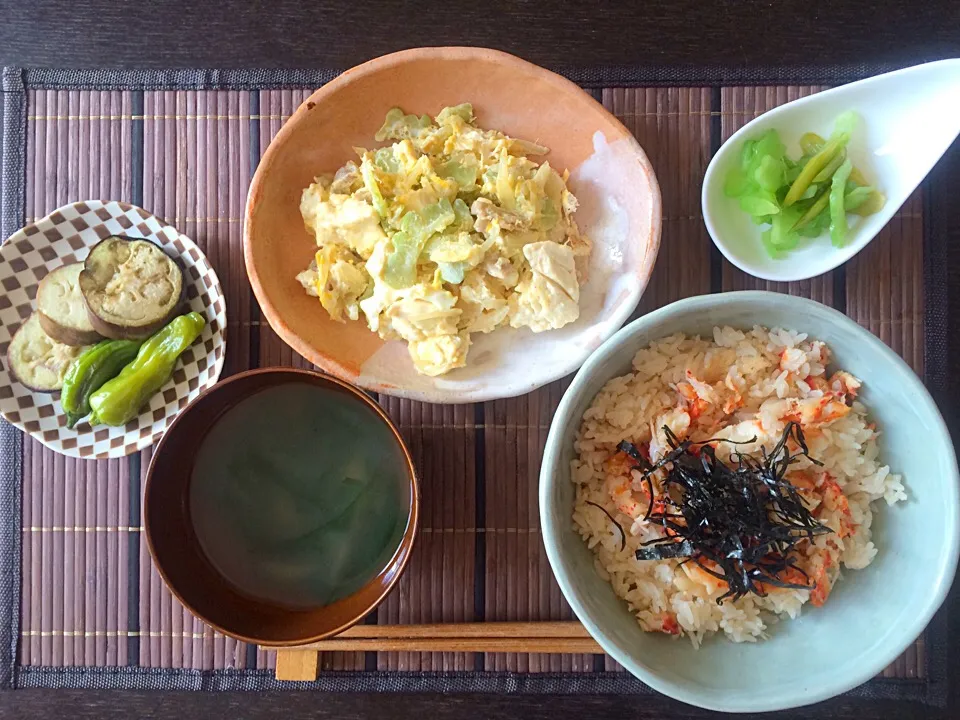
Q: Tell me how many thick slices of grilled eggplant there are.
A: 3